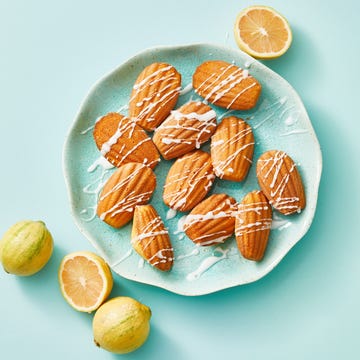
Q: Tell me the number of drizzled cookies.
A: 11